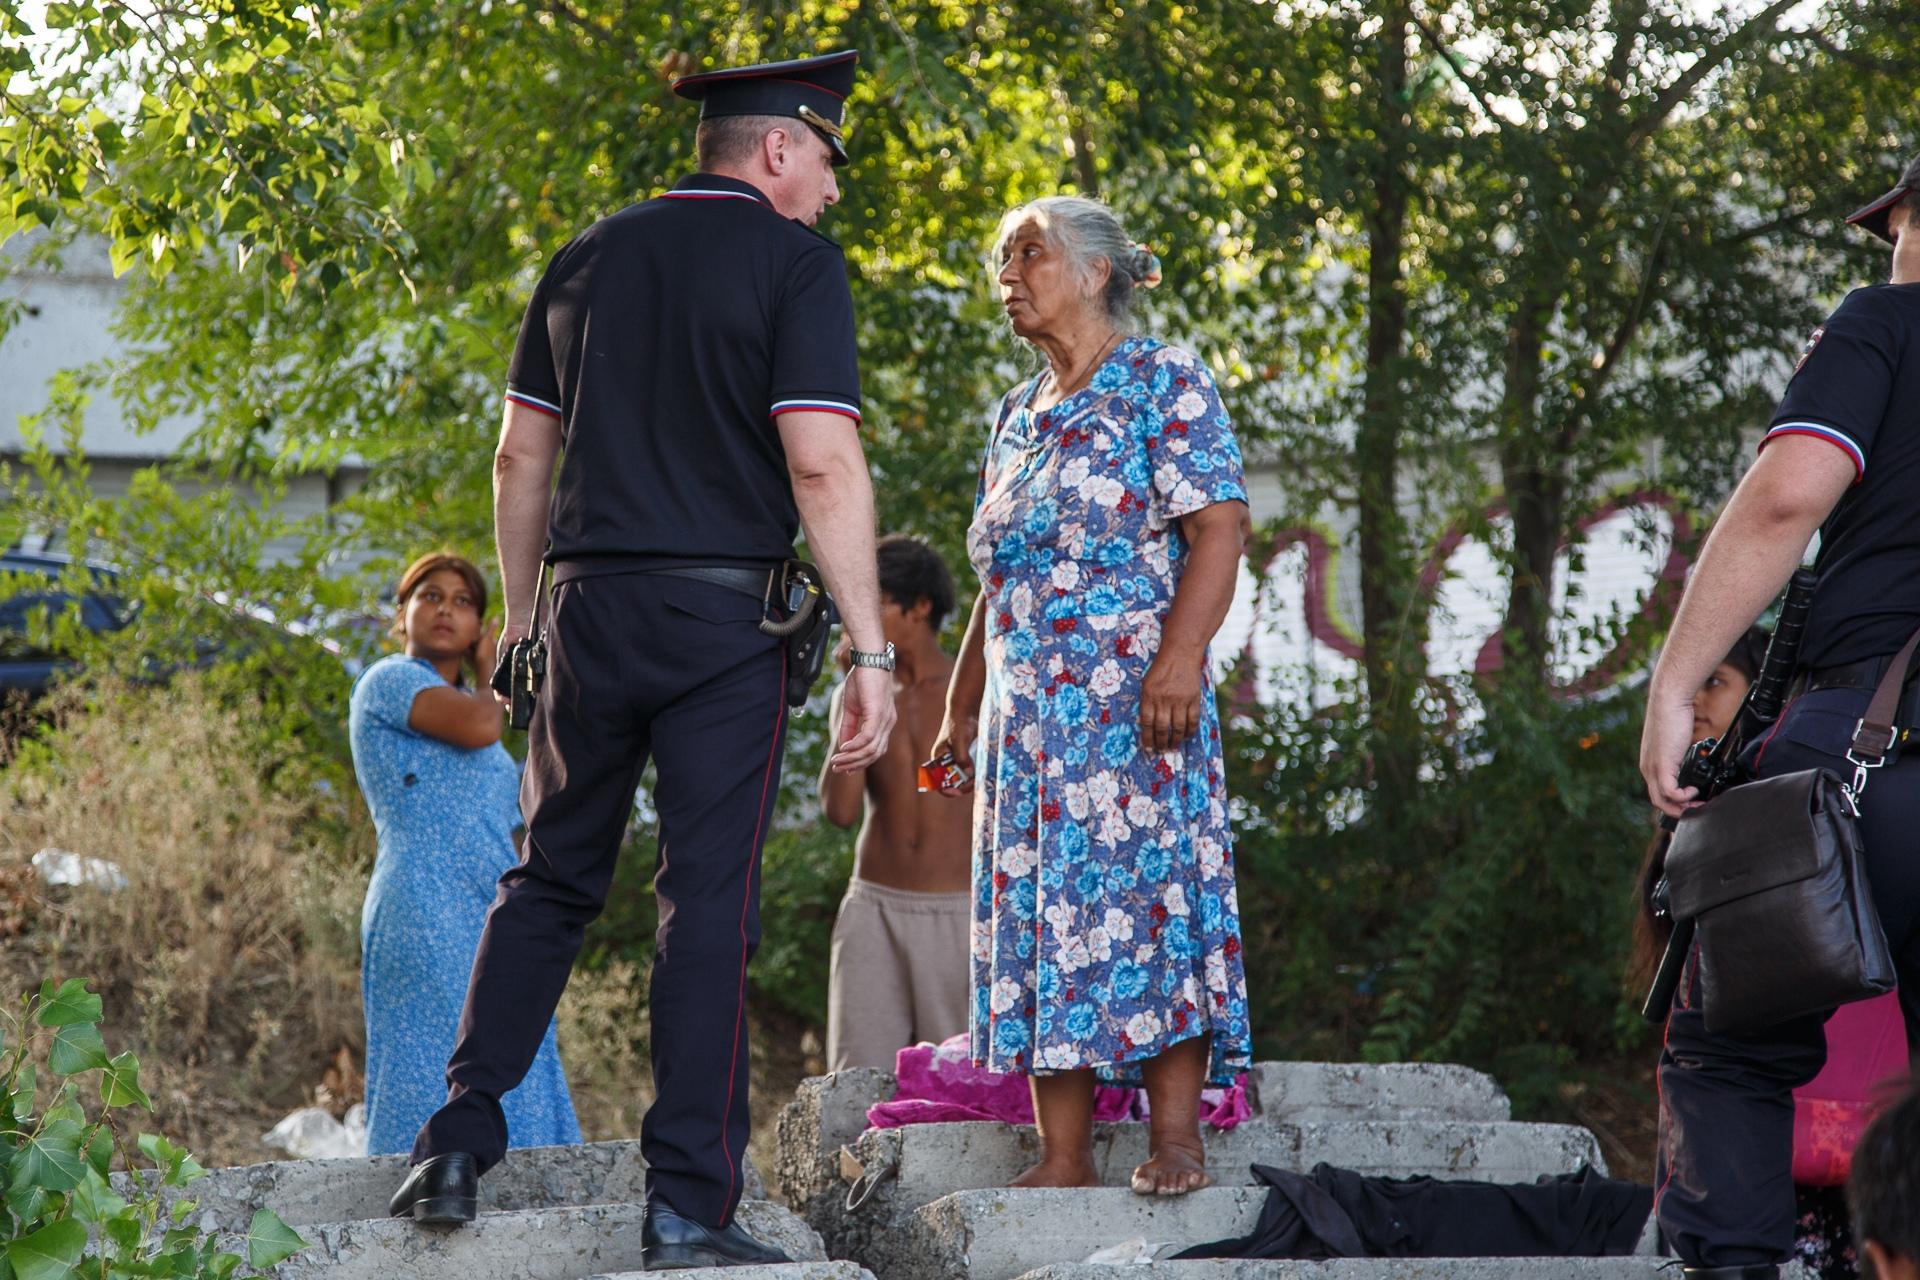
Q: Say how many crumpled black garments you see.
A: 1